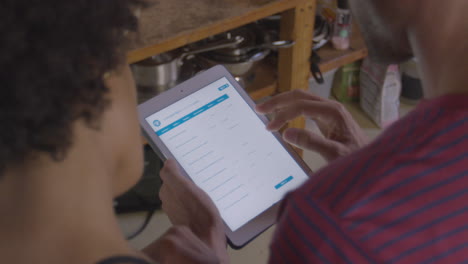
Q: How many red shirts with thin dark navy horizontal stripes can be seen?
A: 1